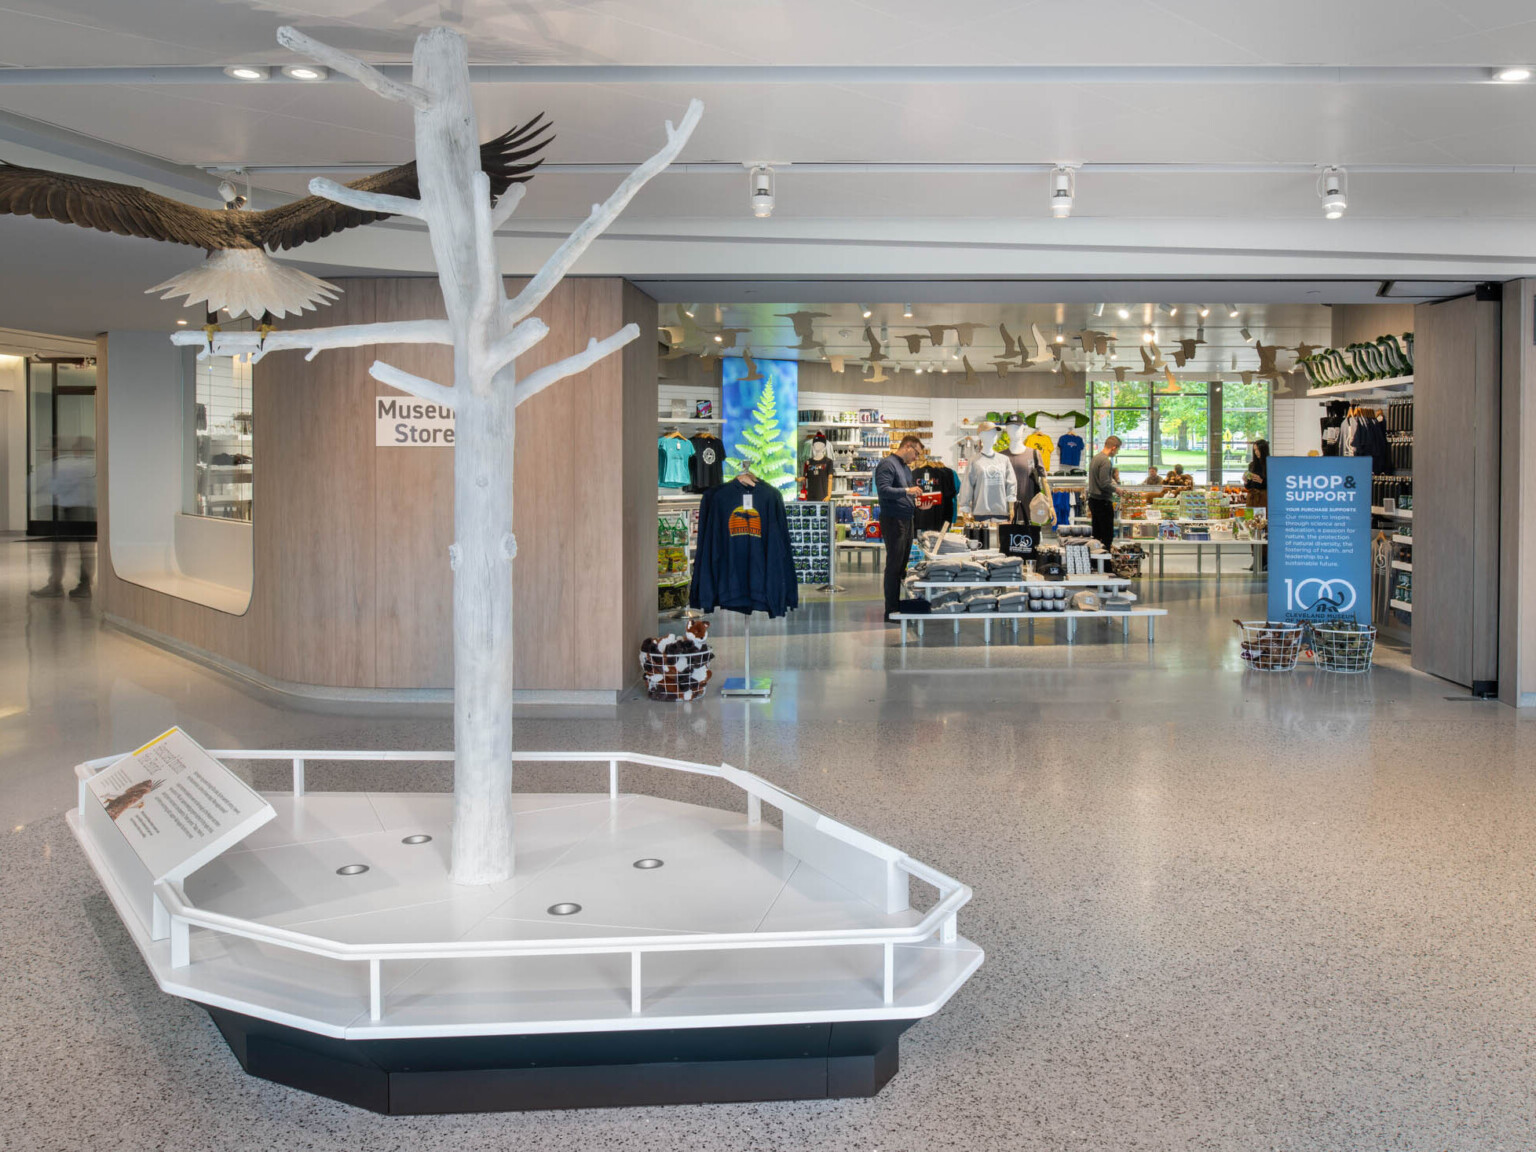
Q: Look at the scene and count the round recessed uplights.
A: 4